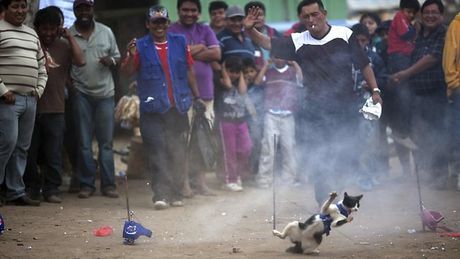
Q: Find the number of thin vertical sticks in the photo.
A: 3